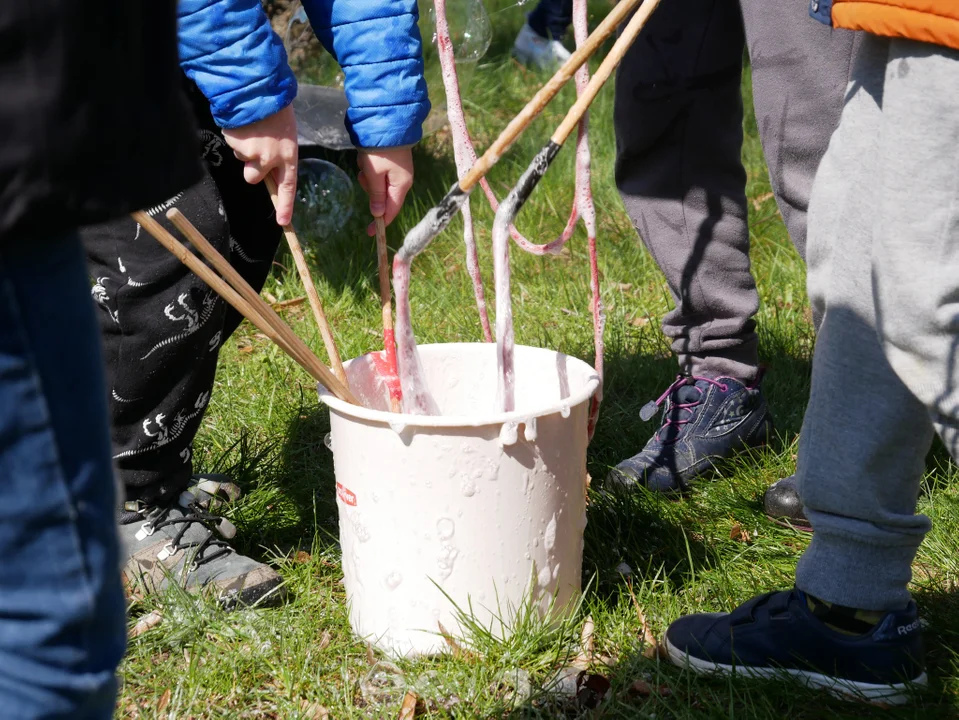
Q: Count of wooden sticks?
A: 6